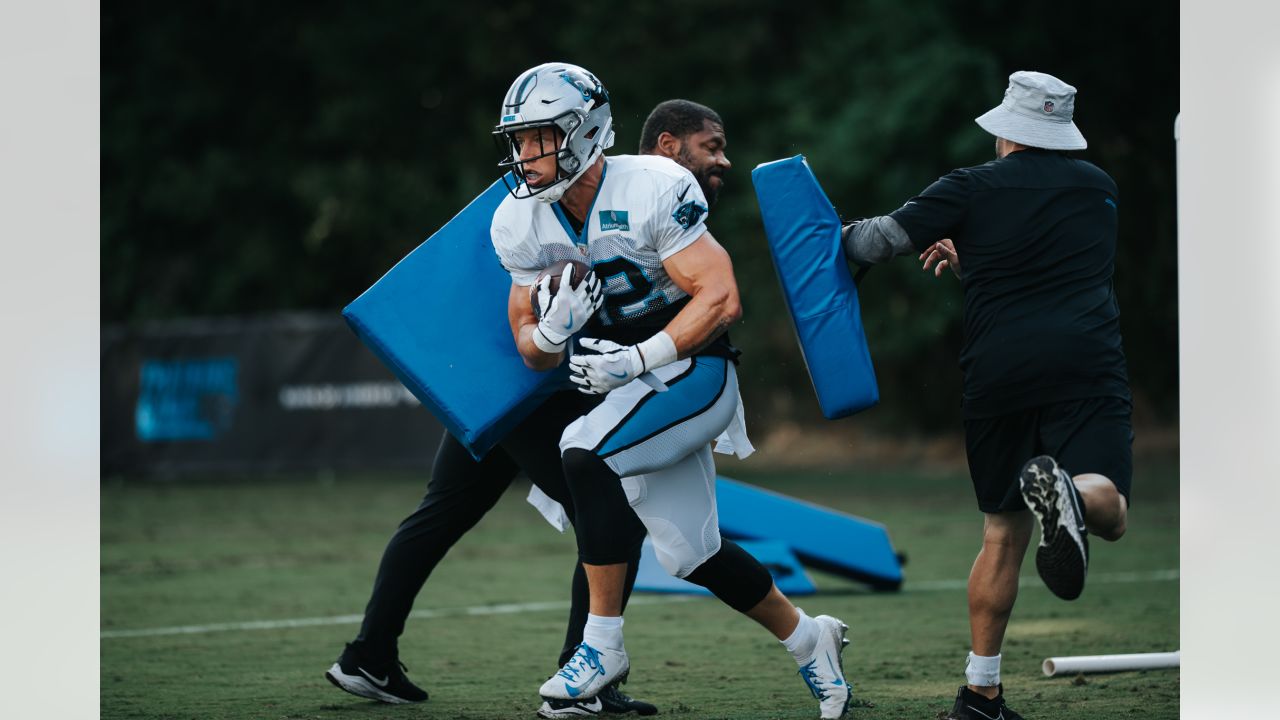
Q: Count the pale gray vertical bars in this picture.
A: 2